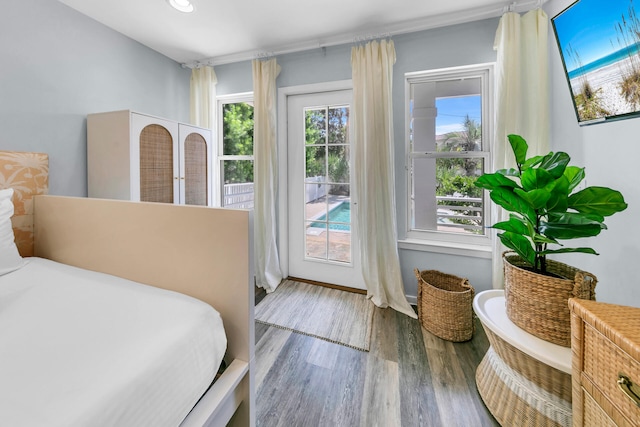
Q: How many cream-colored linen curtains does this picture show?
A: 4